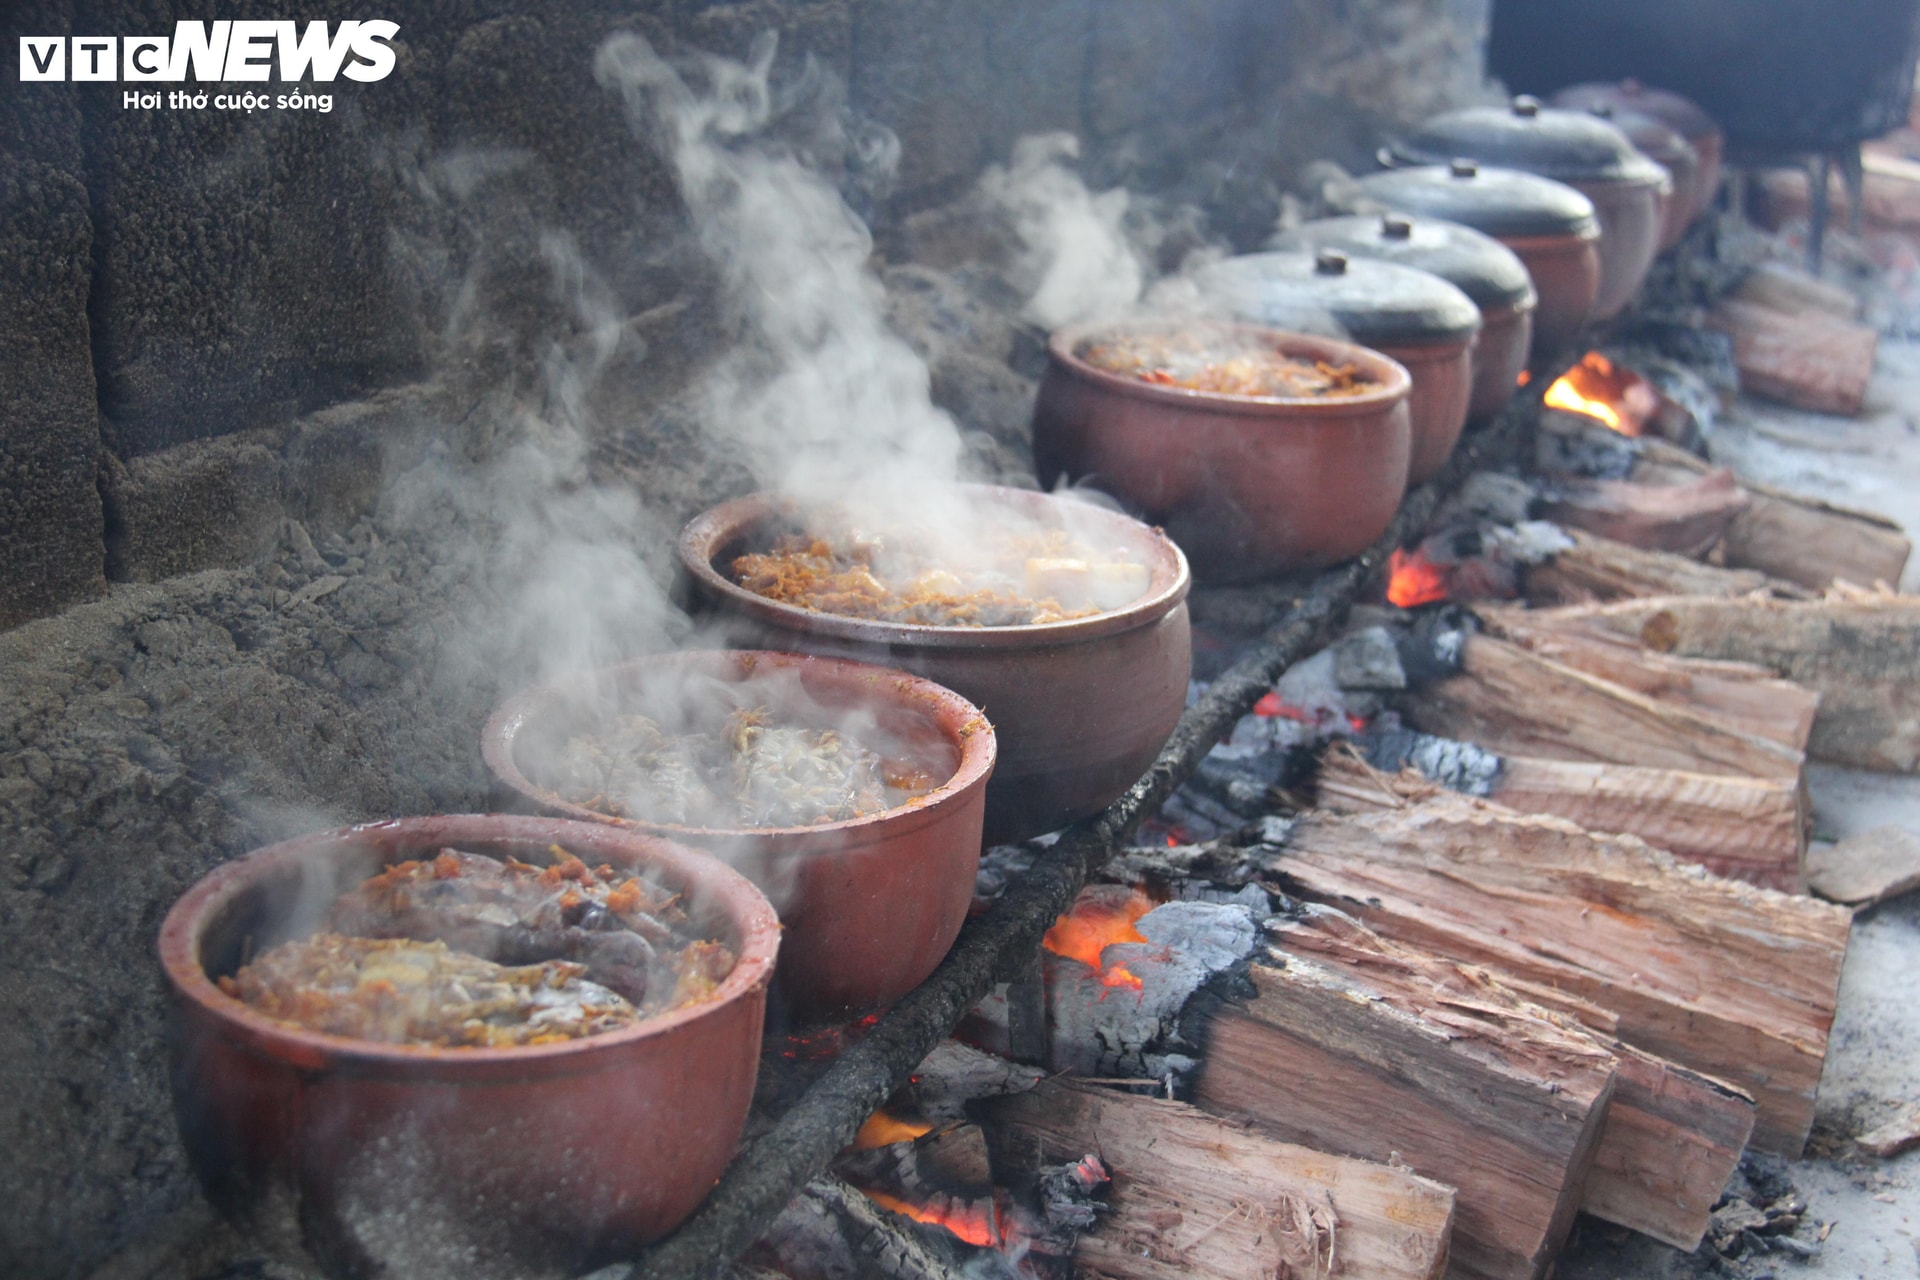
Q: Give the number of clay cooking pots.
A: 10